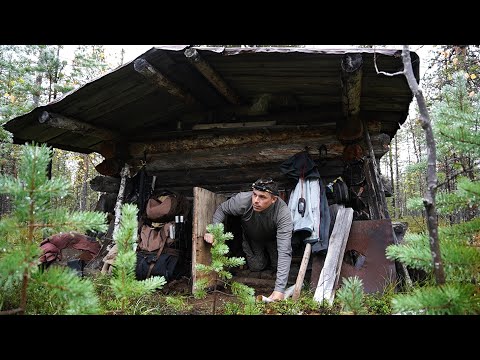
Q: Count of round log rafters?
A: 4